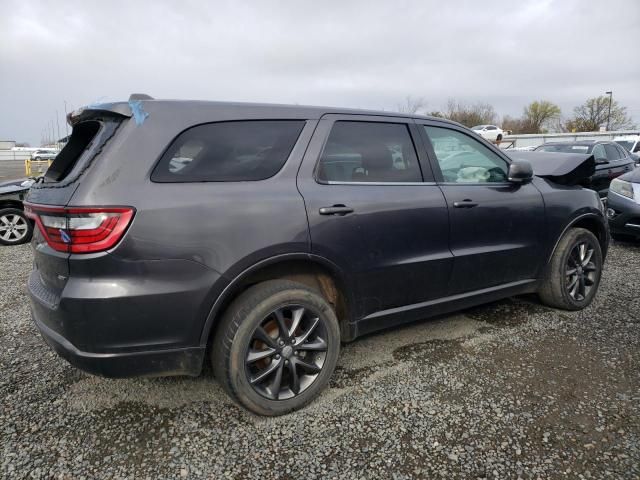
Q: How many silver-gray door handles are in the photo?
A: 2